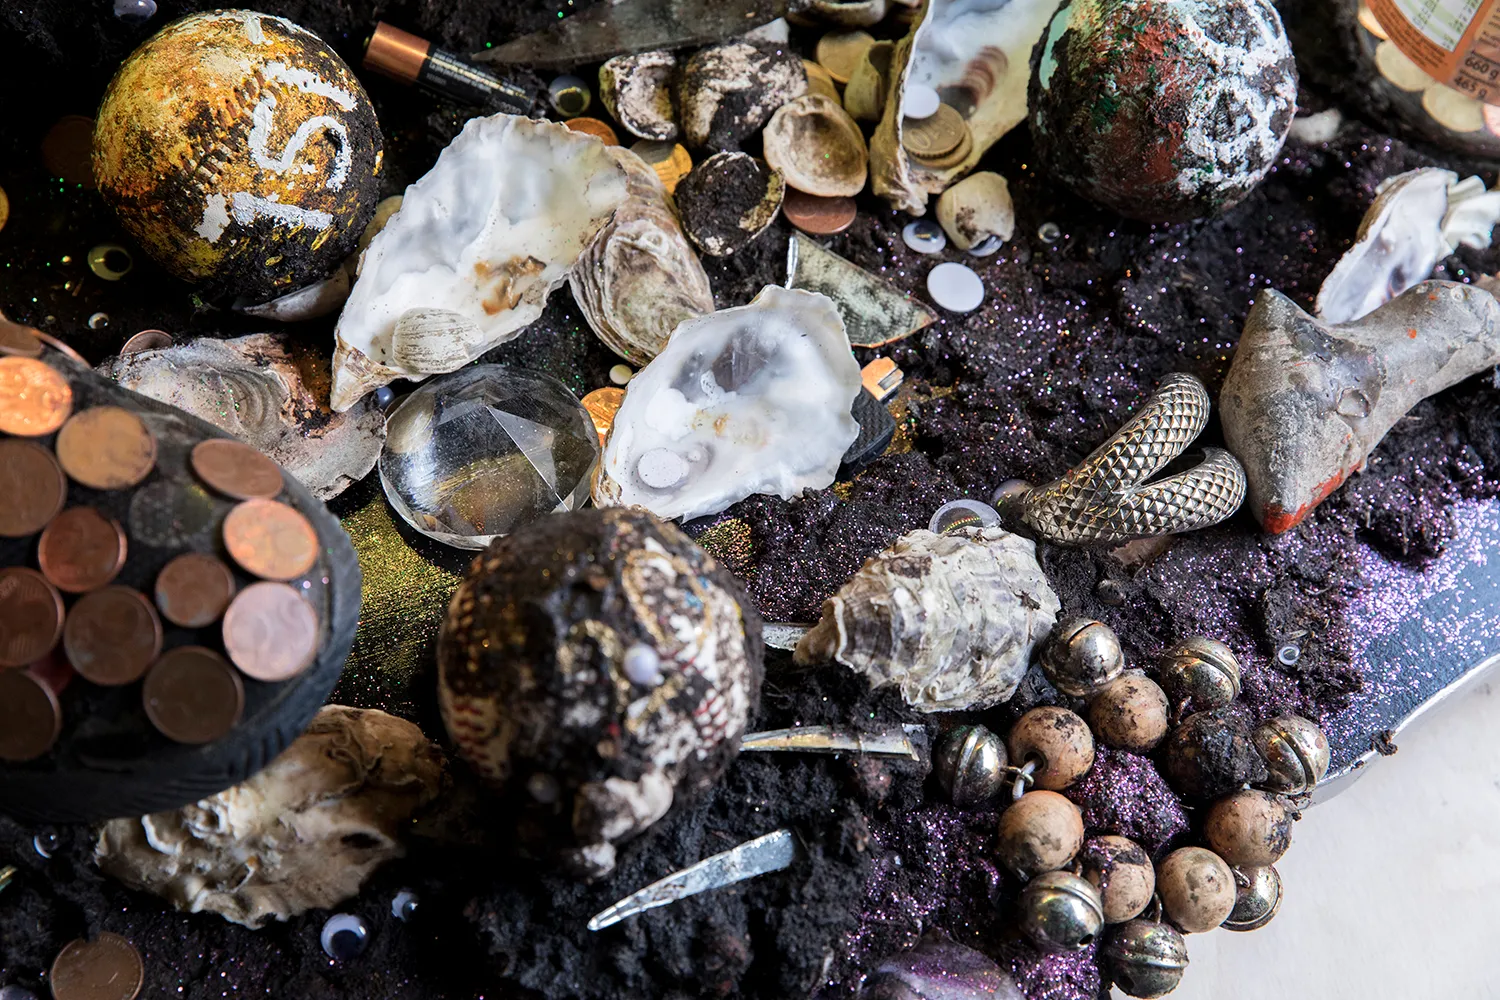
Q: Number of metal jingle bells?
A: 7